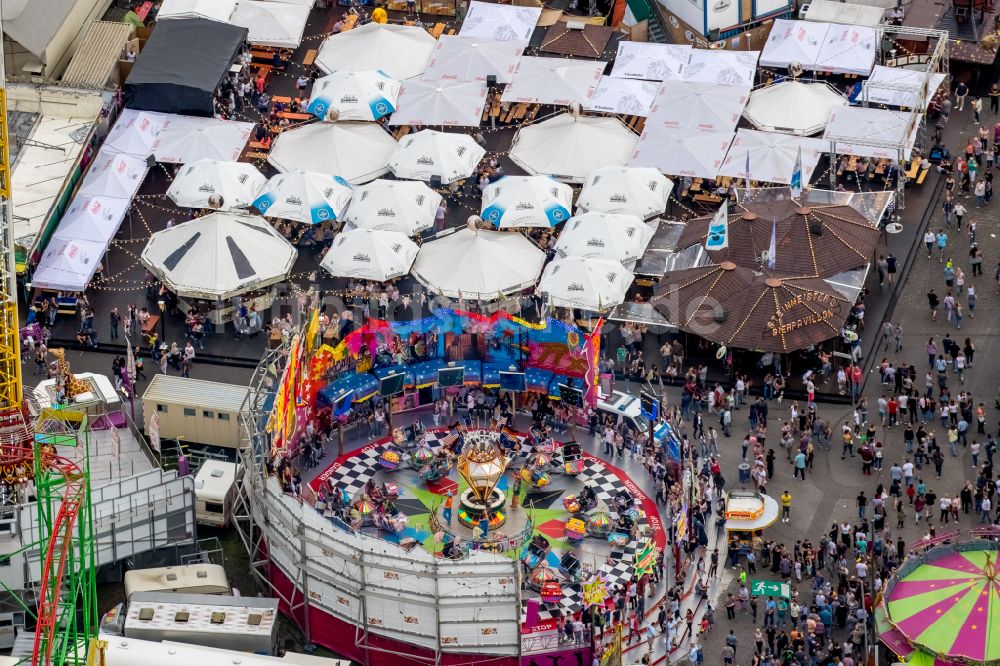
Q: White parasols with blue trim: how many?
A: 3